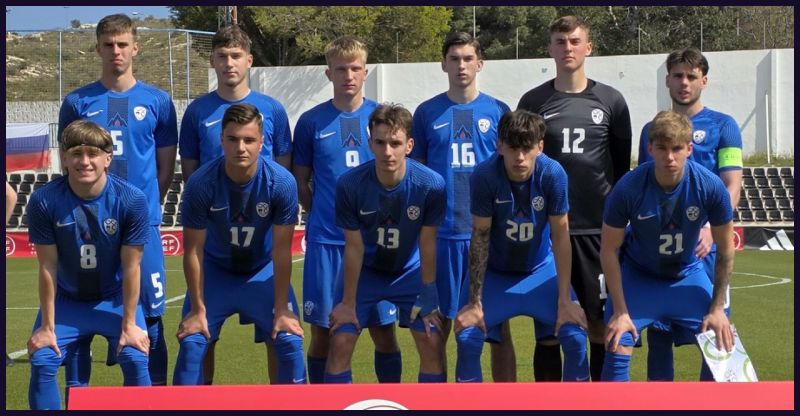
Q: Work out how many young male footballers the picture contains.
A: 11